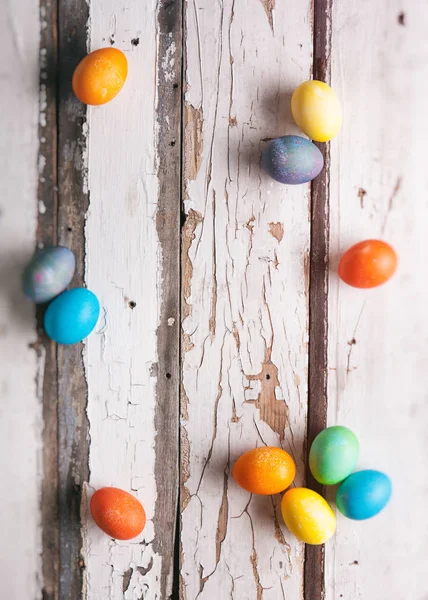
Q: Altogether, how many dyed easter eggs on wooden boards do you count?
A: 11